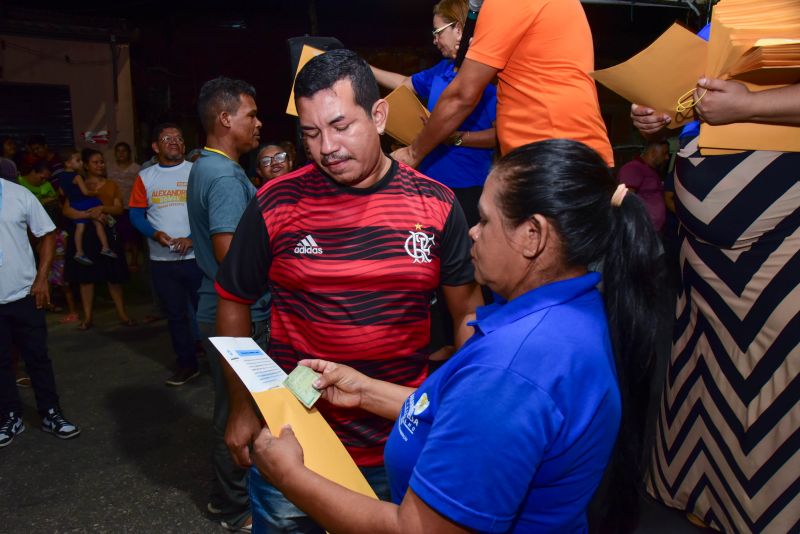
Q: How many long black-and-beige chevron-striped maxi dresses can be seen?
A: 1